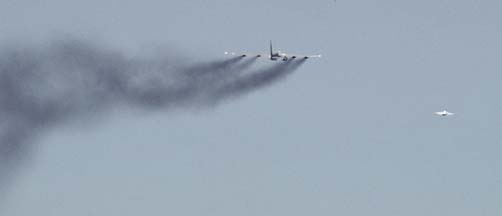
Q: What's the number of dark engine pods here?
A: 4